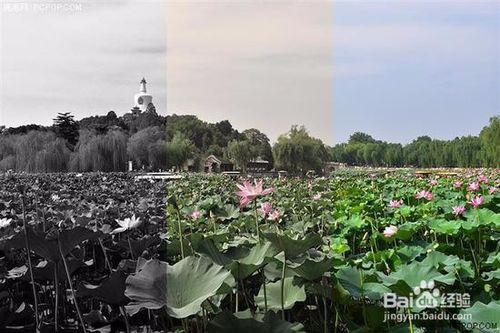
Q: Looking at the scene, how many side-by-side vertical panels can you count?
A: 3